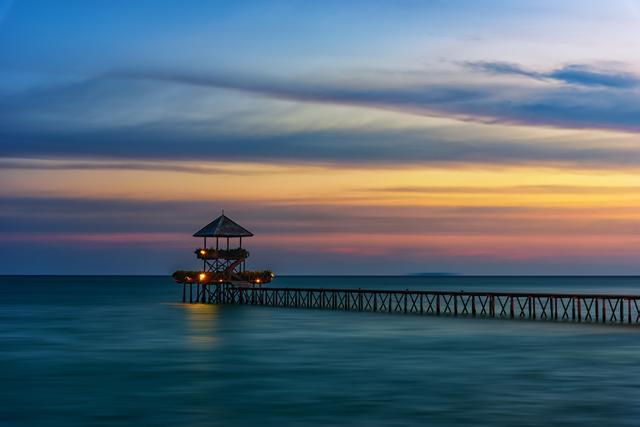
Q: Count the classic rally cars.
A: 0